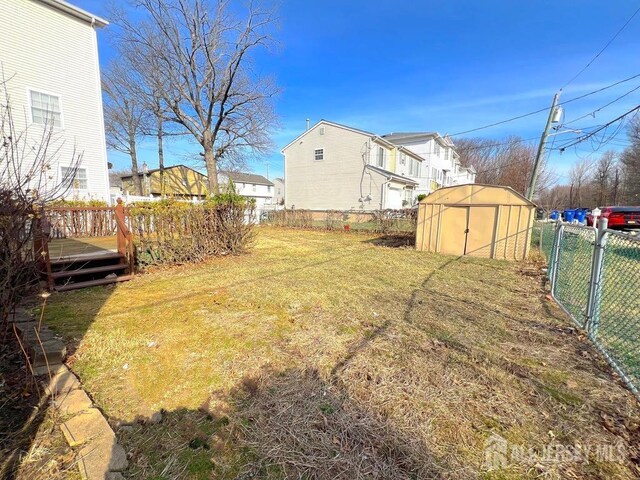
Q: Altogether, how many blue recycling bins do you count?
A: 3